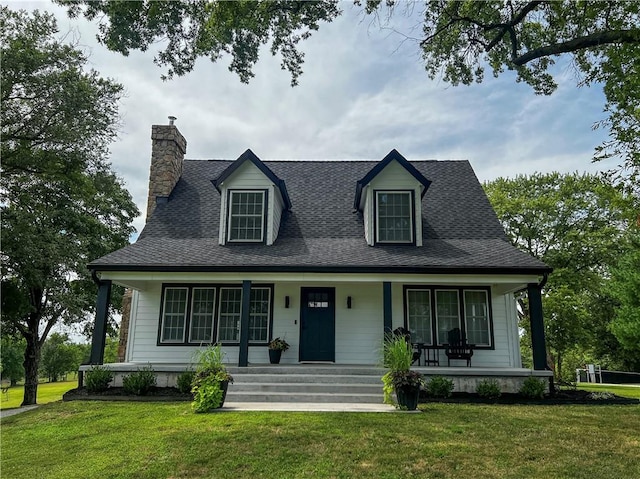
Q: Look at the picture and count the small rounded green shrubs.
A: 6